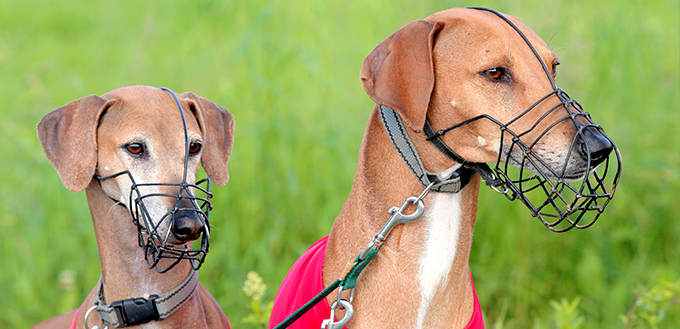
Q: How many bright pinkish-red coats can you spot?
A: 2